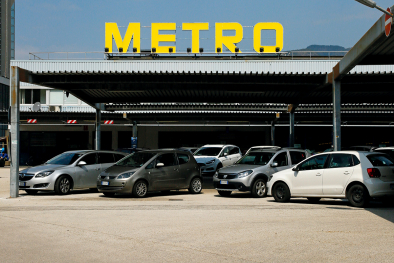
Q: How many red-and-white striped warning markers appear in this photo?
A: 3